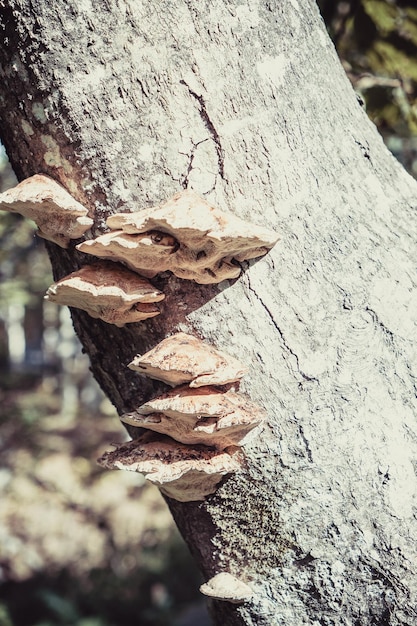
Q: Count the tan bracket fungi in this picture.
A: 7